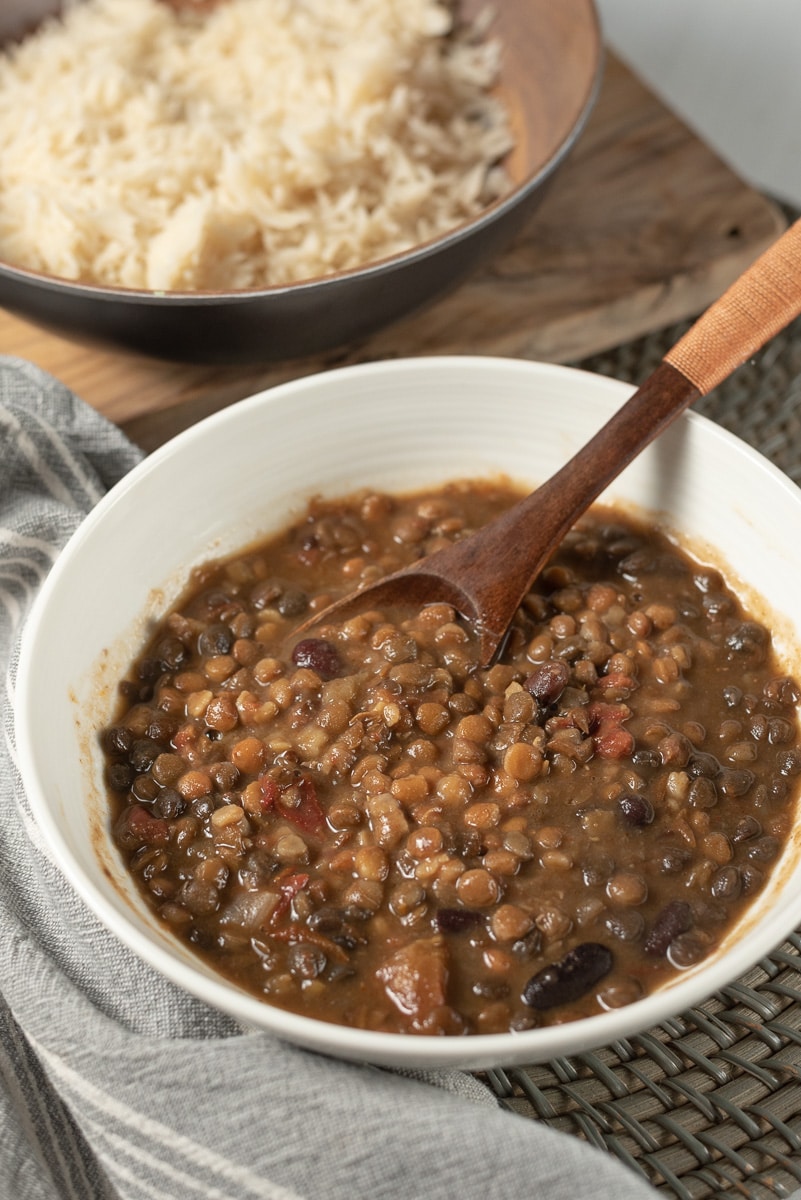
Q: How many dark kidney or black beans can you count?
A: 6